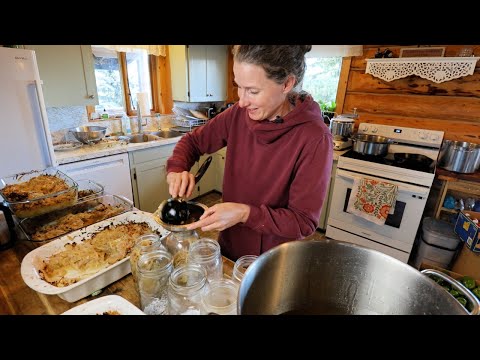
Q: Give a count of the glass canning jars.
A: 7